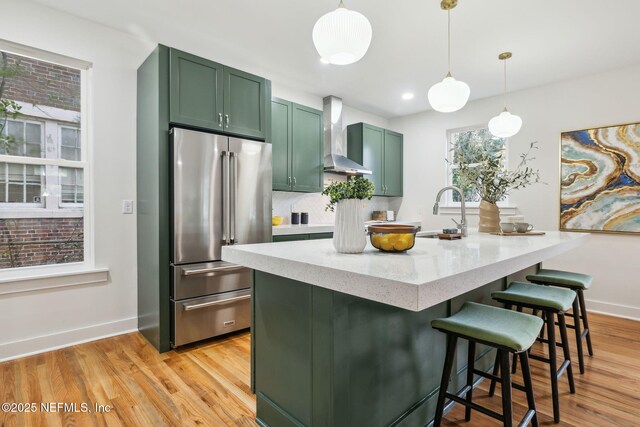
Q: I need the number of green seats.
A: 3